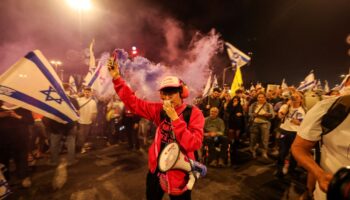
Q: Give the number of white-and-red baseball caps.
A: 1